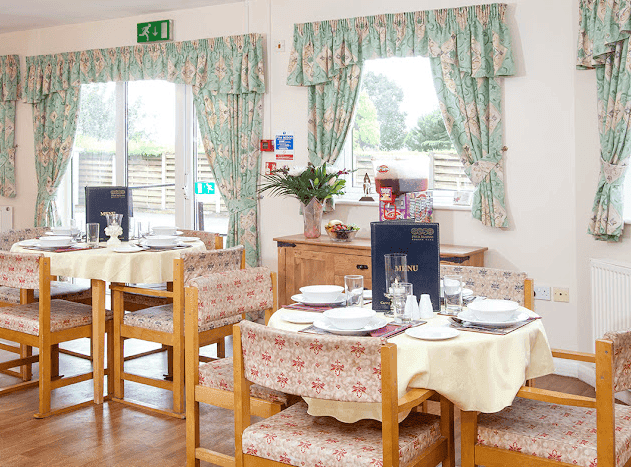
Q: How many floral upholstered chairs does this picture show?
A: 8